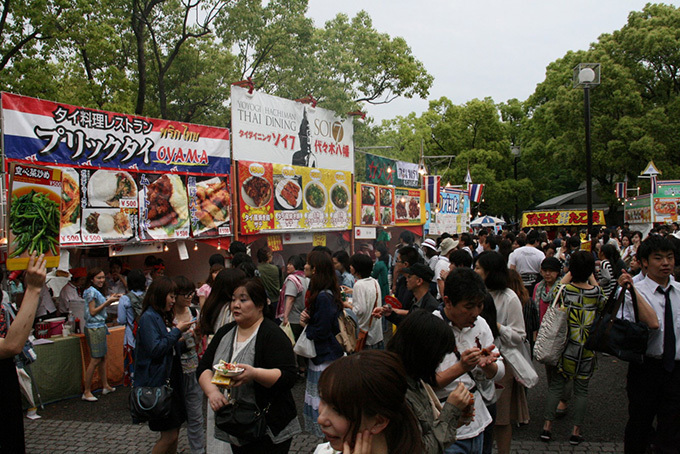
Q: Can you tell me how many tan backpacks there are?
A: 1